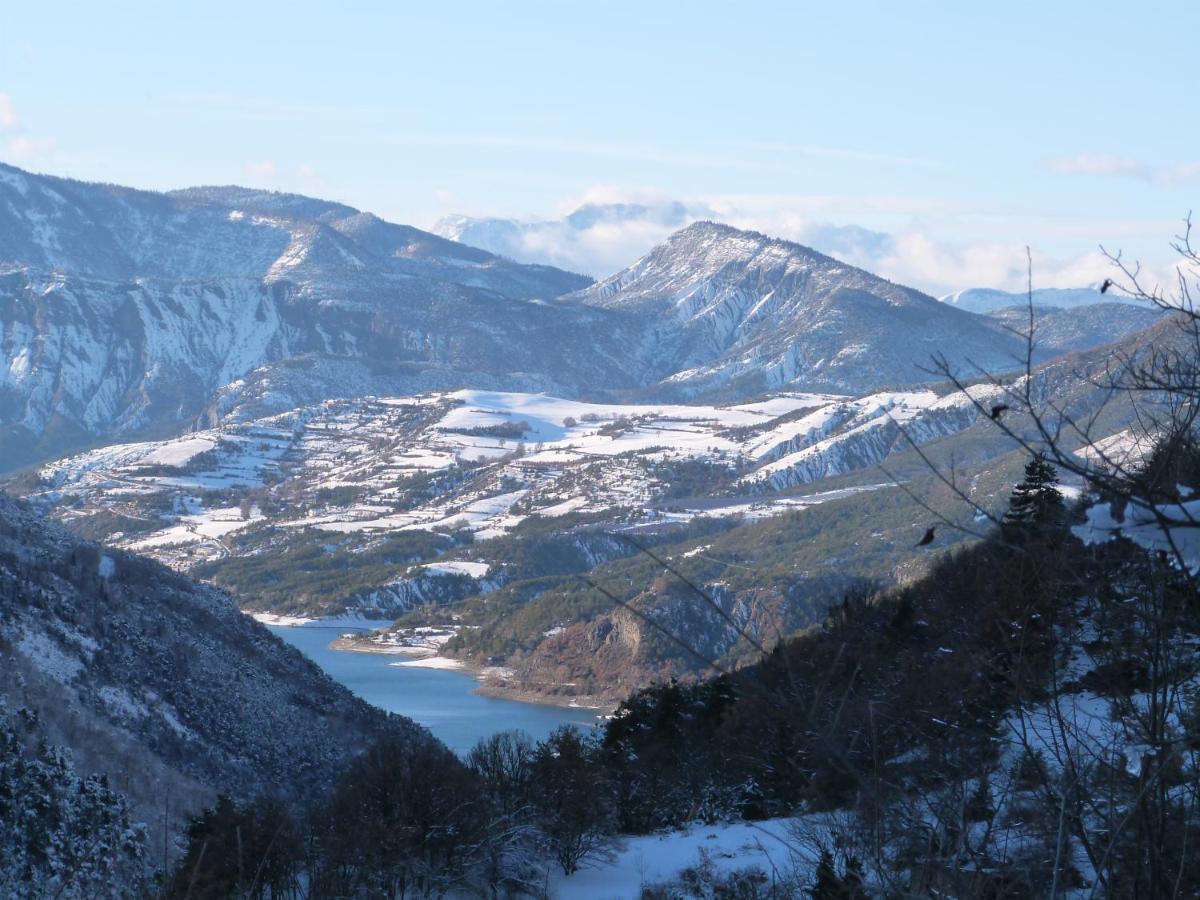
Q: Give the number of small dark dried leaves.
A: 3